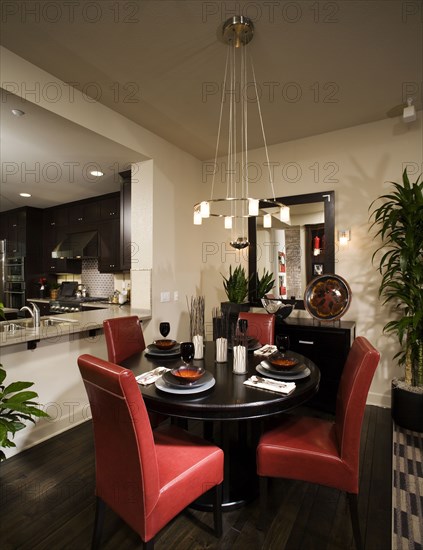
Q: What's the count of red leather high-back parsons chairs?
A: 4